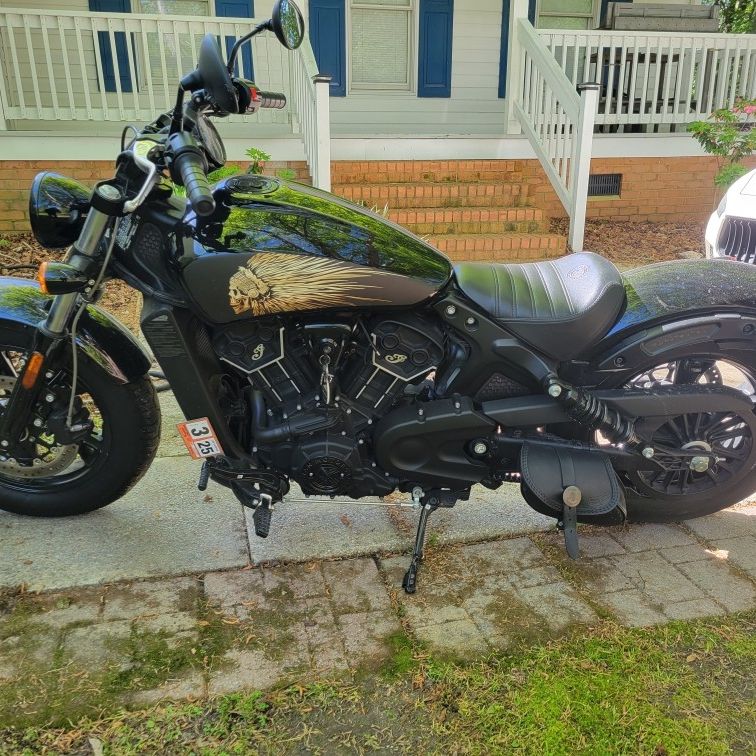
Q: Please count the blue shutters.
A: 6